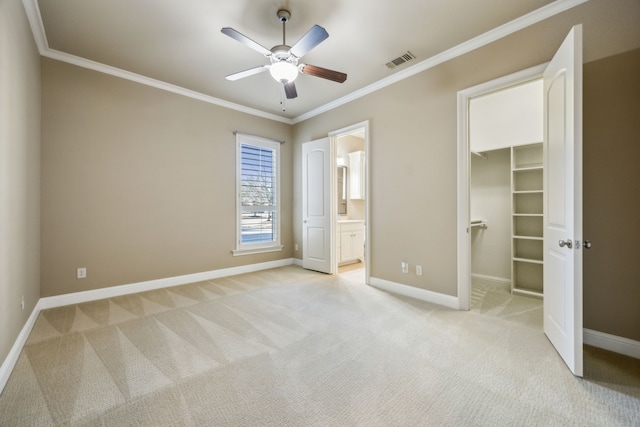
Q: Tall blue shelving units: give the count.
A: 0